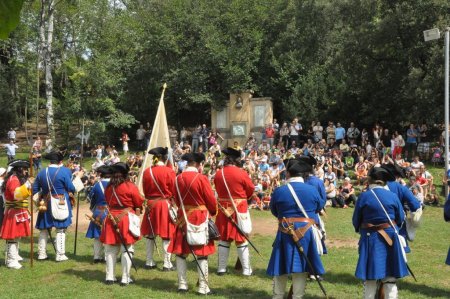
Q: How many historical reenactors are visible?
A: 12